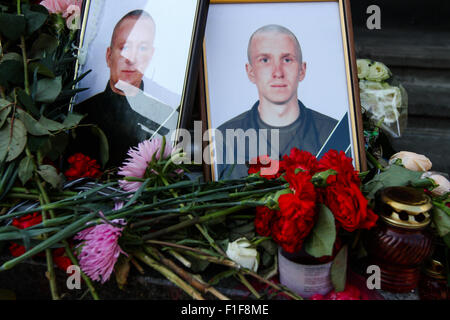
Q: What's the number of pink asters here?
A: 2